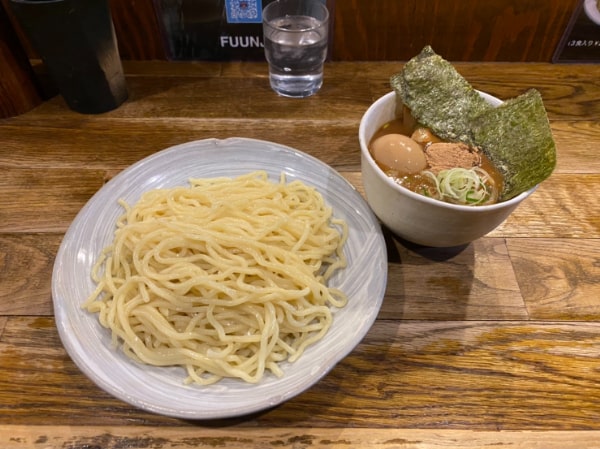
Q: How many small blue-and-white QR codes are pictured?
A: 1